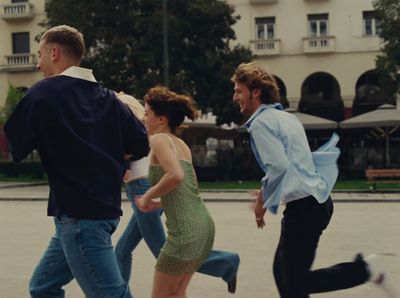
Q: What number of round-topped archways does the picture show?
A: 3